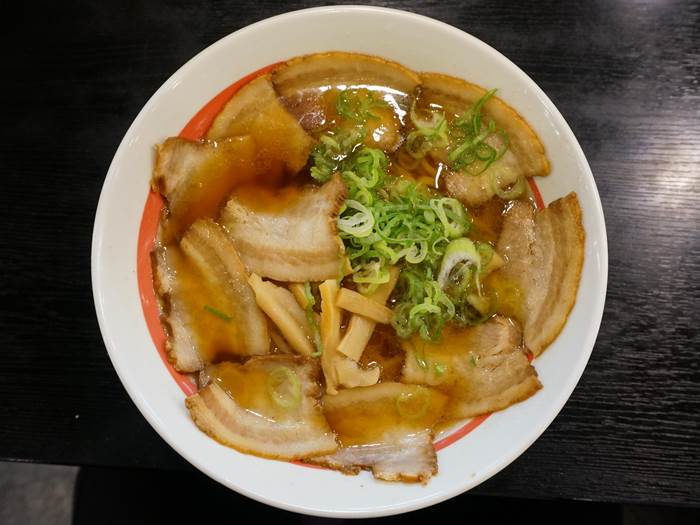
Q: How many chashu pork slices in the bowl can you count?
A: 10